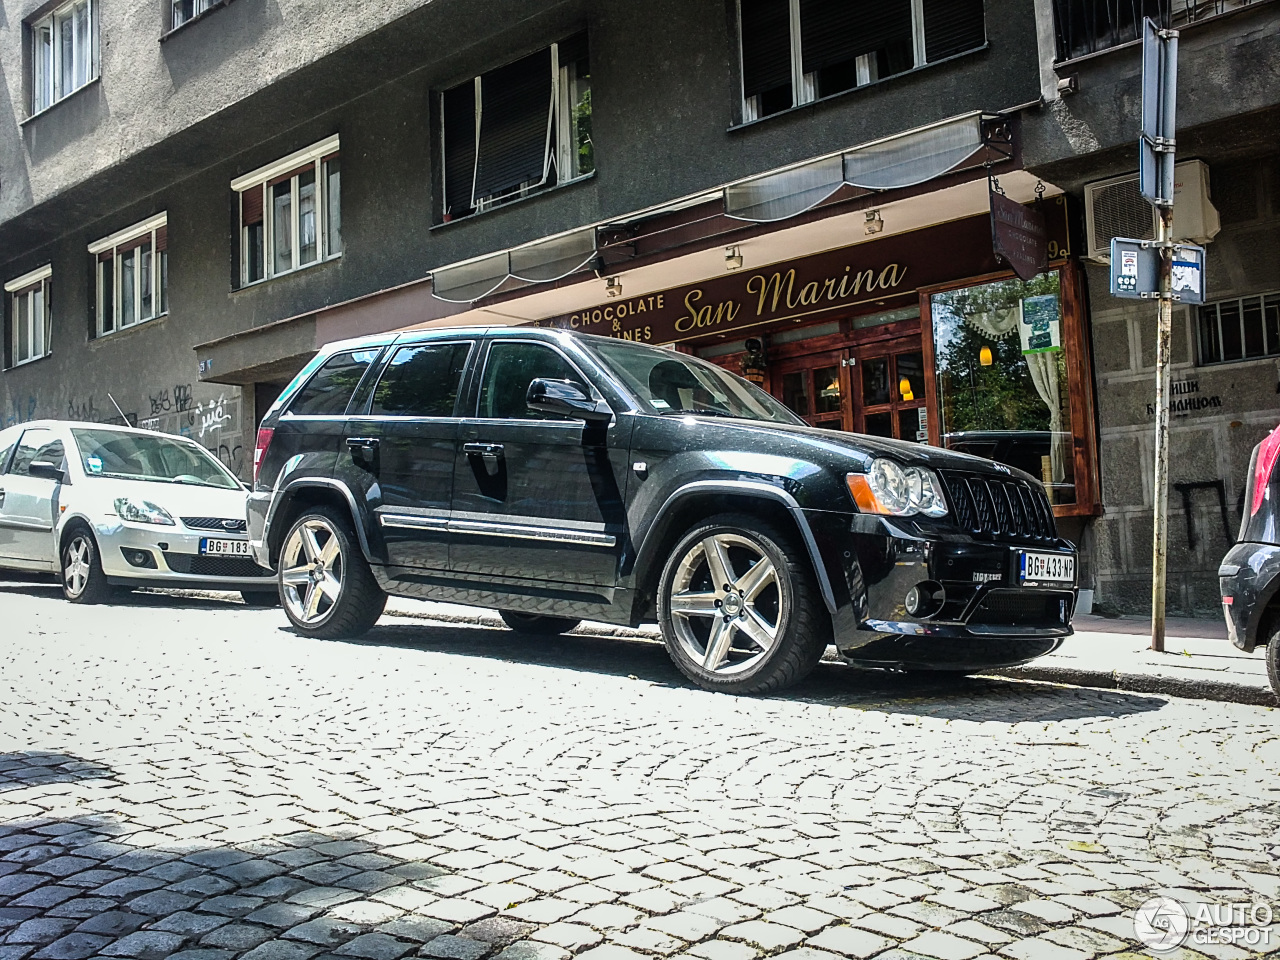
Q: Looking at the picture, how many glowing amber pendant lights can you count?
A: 3